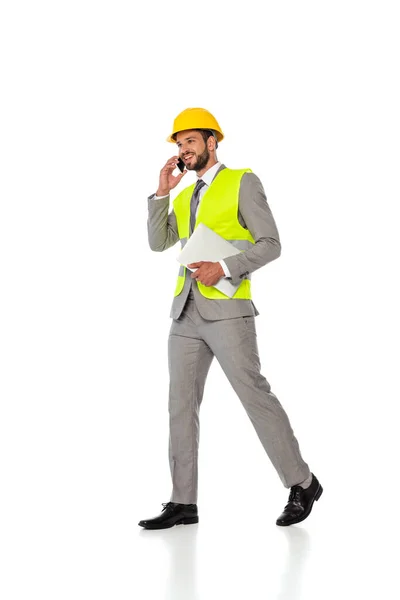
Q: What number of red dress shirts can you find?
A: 0